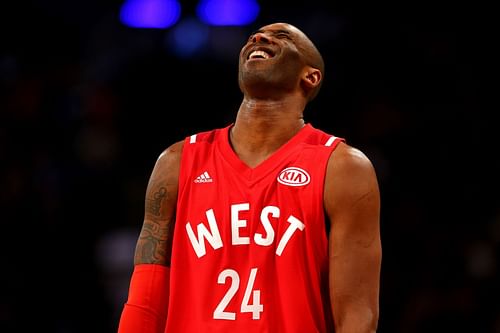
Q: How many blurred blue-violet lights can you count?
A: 2